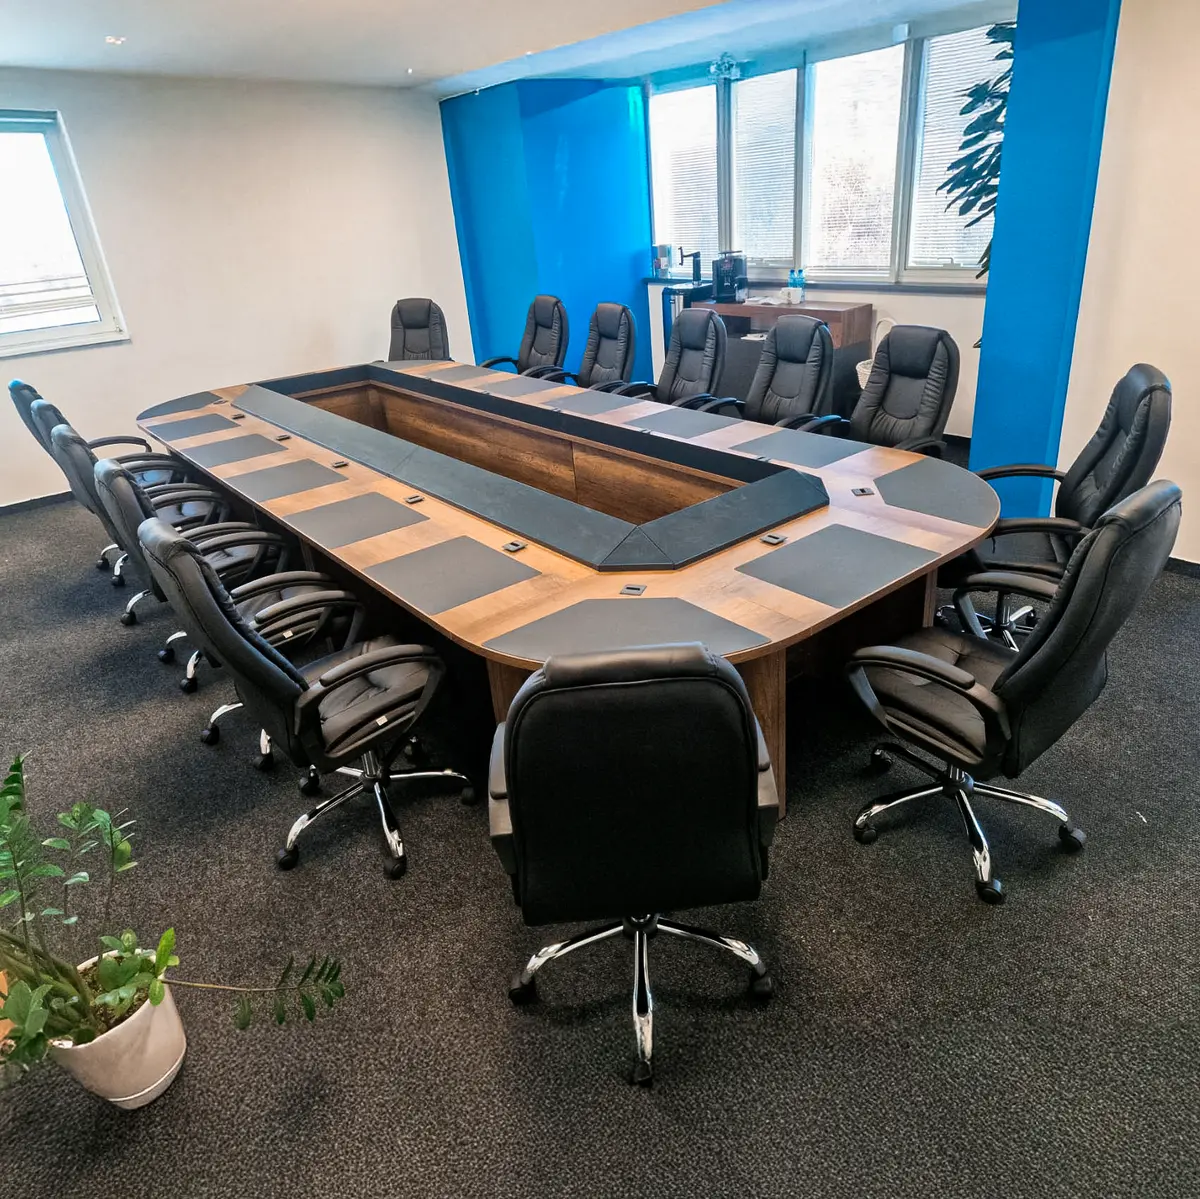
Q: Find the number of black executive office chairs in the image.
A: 14